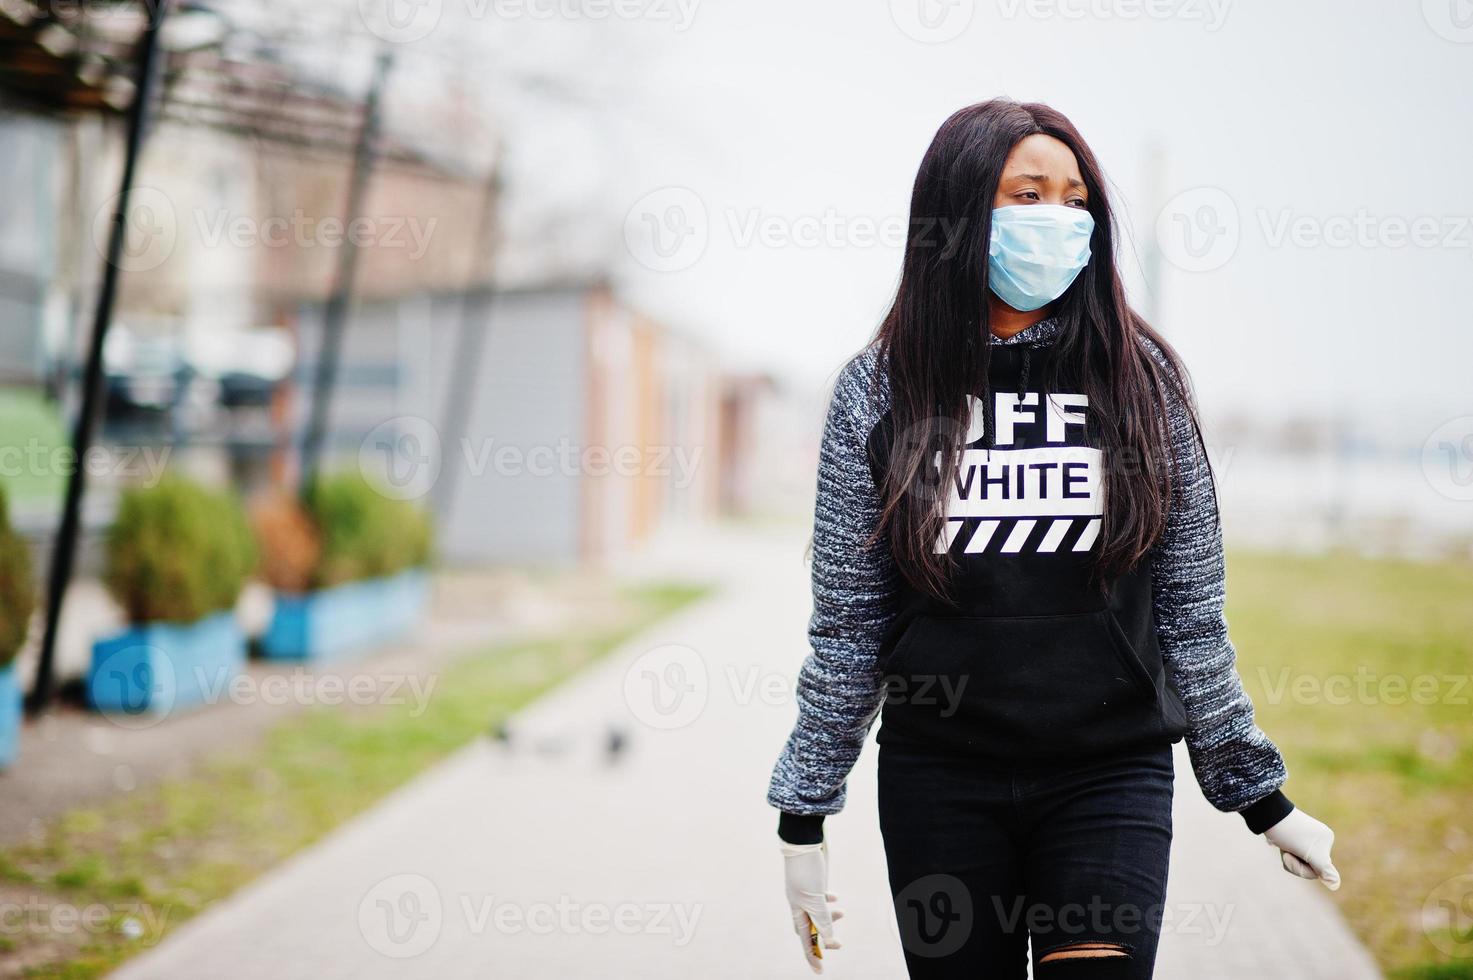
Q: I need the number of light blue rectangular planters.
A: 3